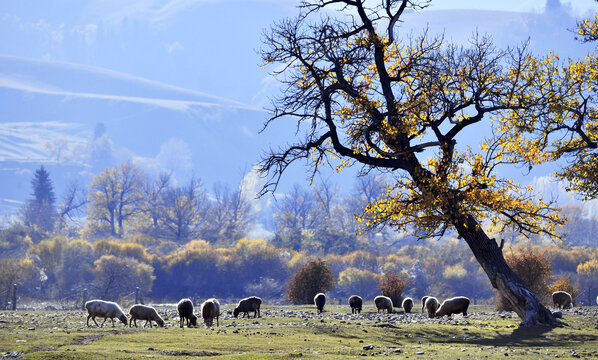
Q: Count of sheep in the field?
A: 13